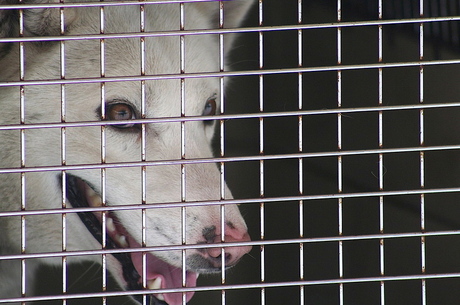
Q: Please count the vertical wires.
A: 11